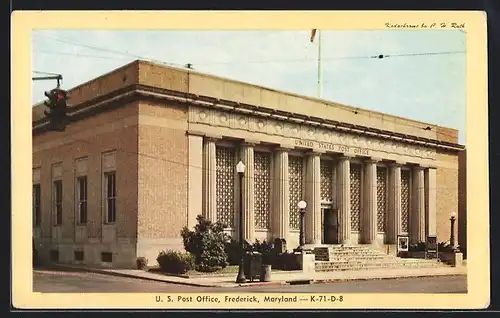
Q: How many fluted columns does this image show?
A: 8